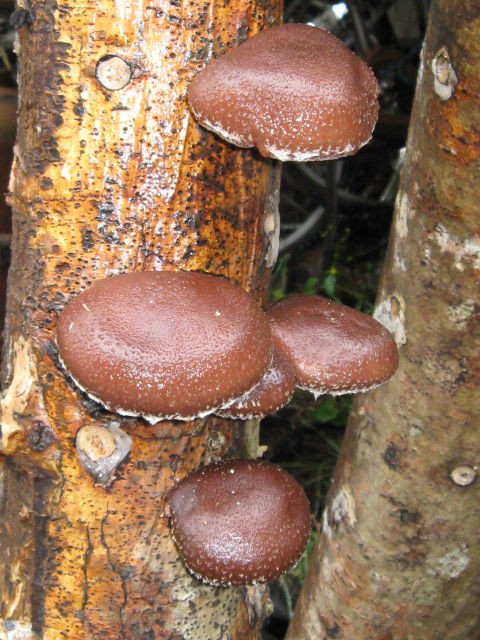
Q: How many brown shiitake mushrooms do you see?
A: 5